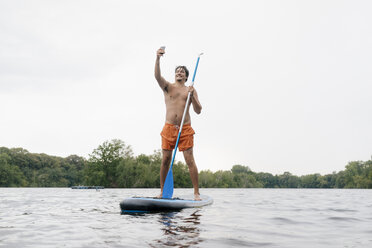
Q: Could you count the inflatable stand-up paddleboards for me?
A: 1